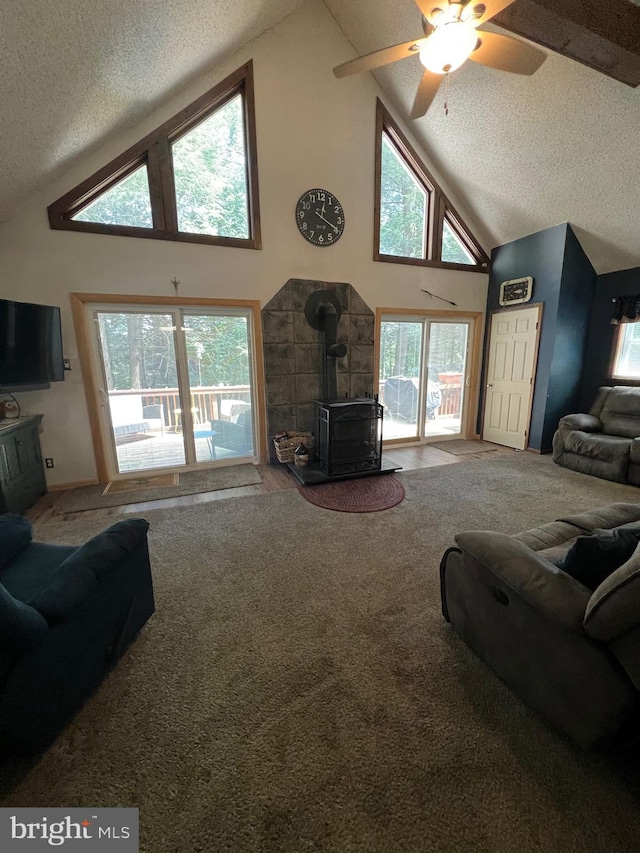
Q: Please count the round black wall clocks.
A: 1